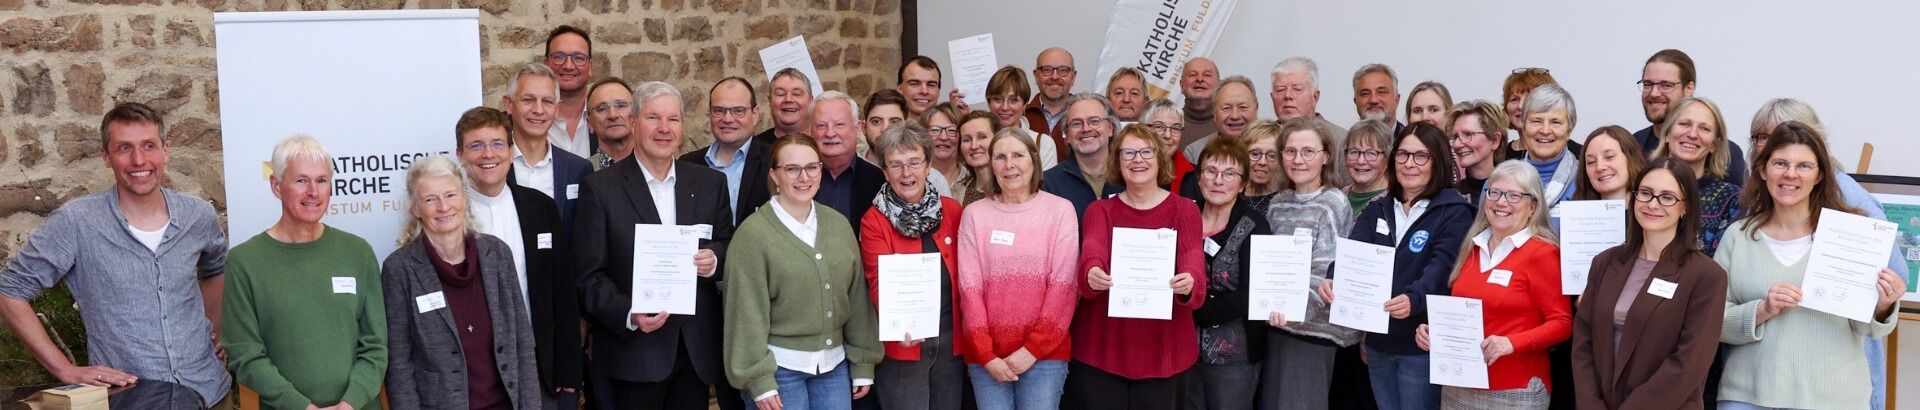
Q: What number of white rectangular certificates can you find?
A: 10